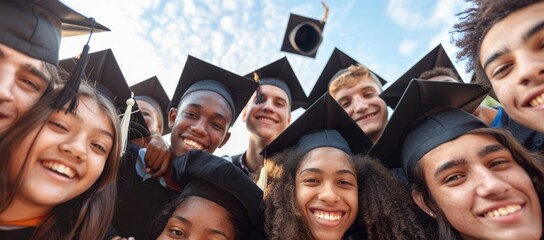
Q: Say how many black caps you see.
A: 11